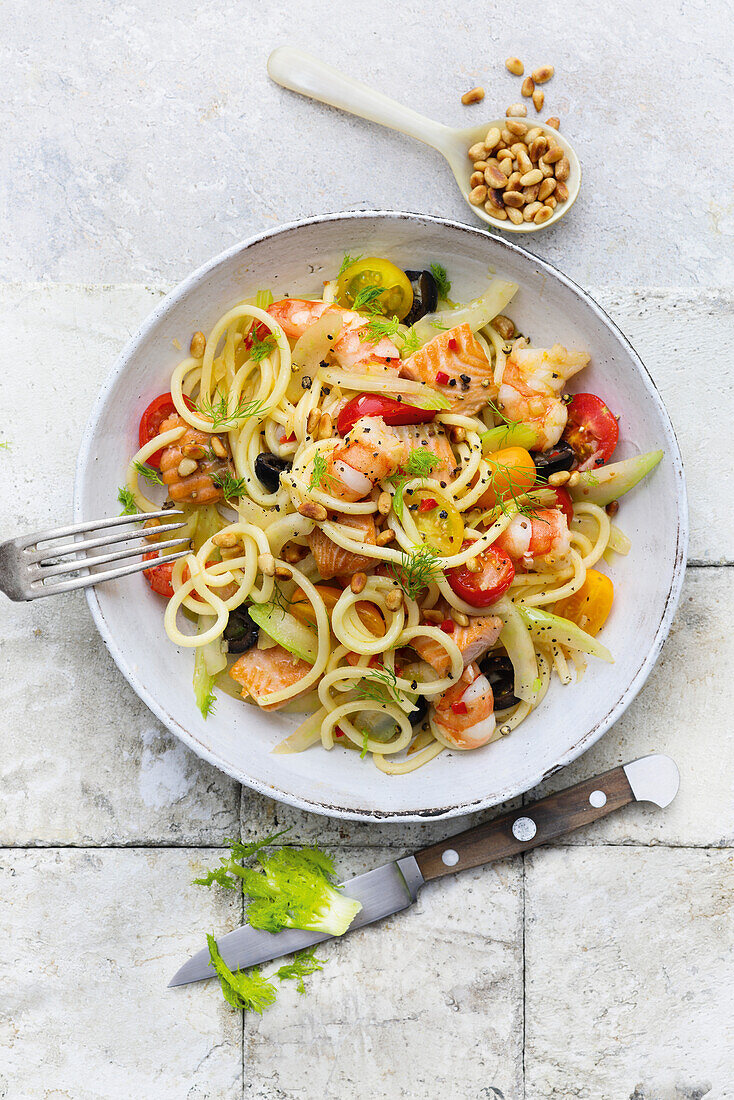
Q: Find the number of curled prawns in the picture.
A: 5